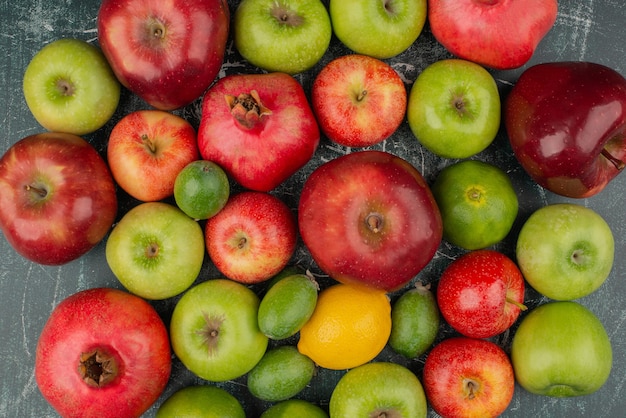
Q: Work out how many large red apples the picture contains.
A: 4